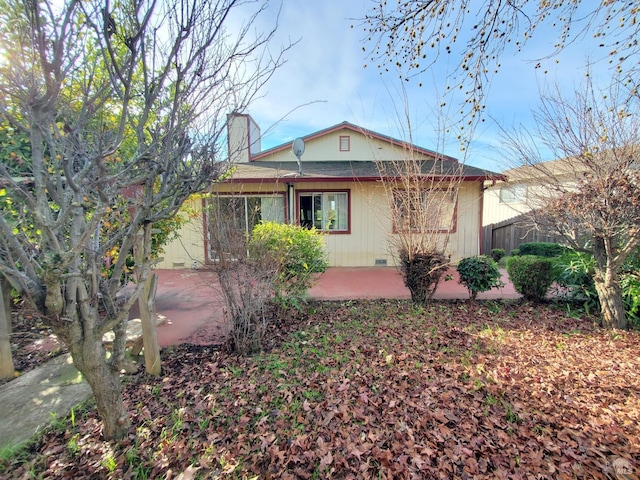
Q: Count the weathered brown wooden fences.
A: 1